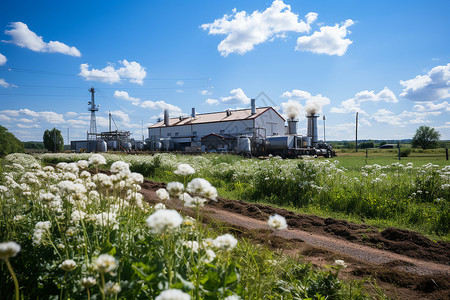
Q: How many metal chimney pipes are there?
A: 5